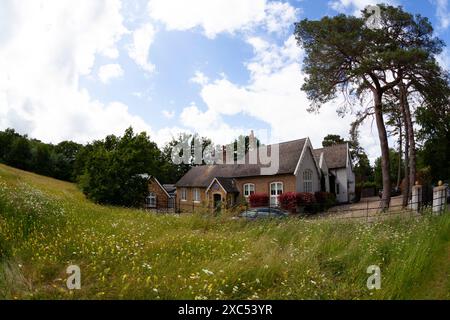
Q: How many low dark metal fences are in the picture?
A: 1